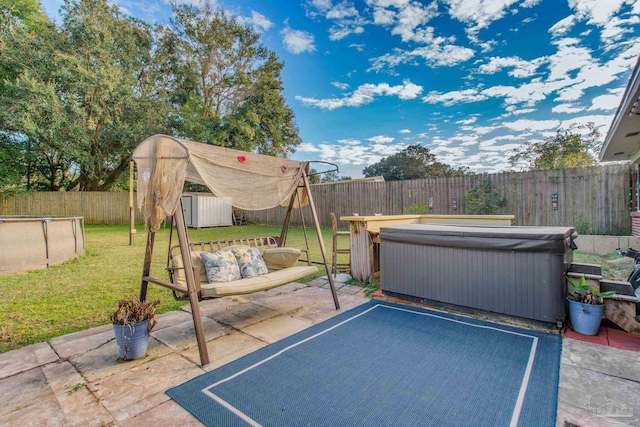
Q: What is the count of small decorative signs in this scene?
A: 3